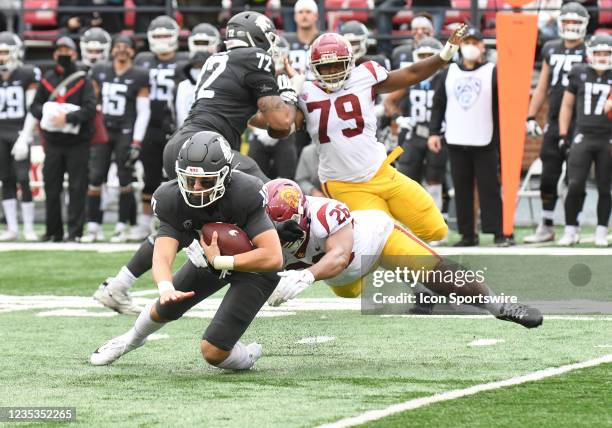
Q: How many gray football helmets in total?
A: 11